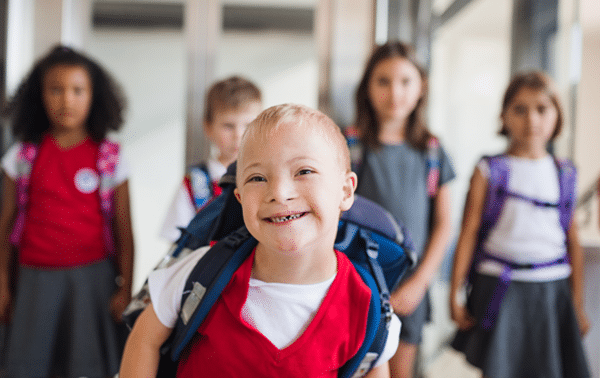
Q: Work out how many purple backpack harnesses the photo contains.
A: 1